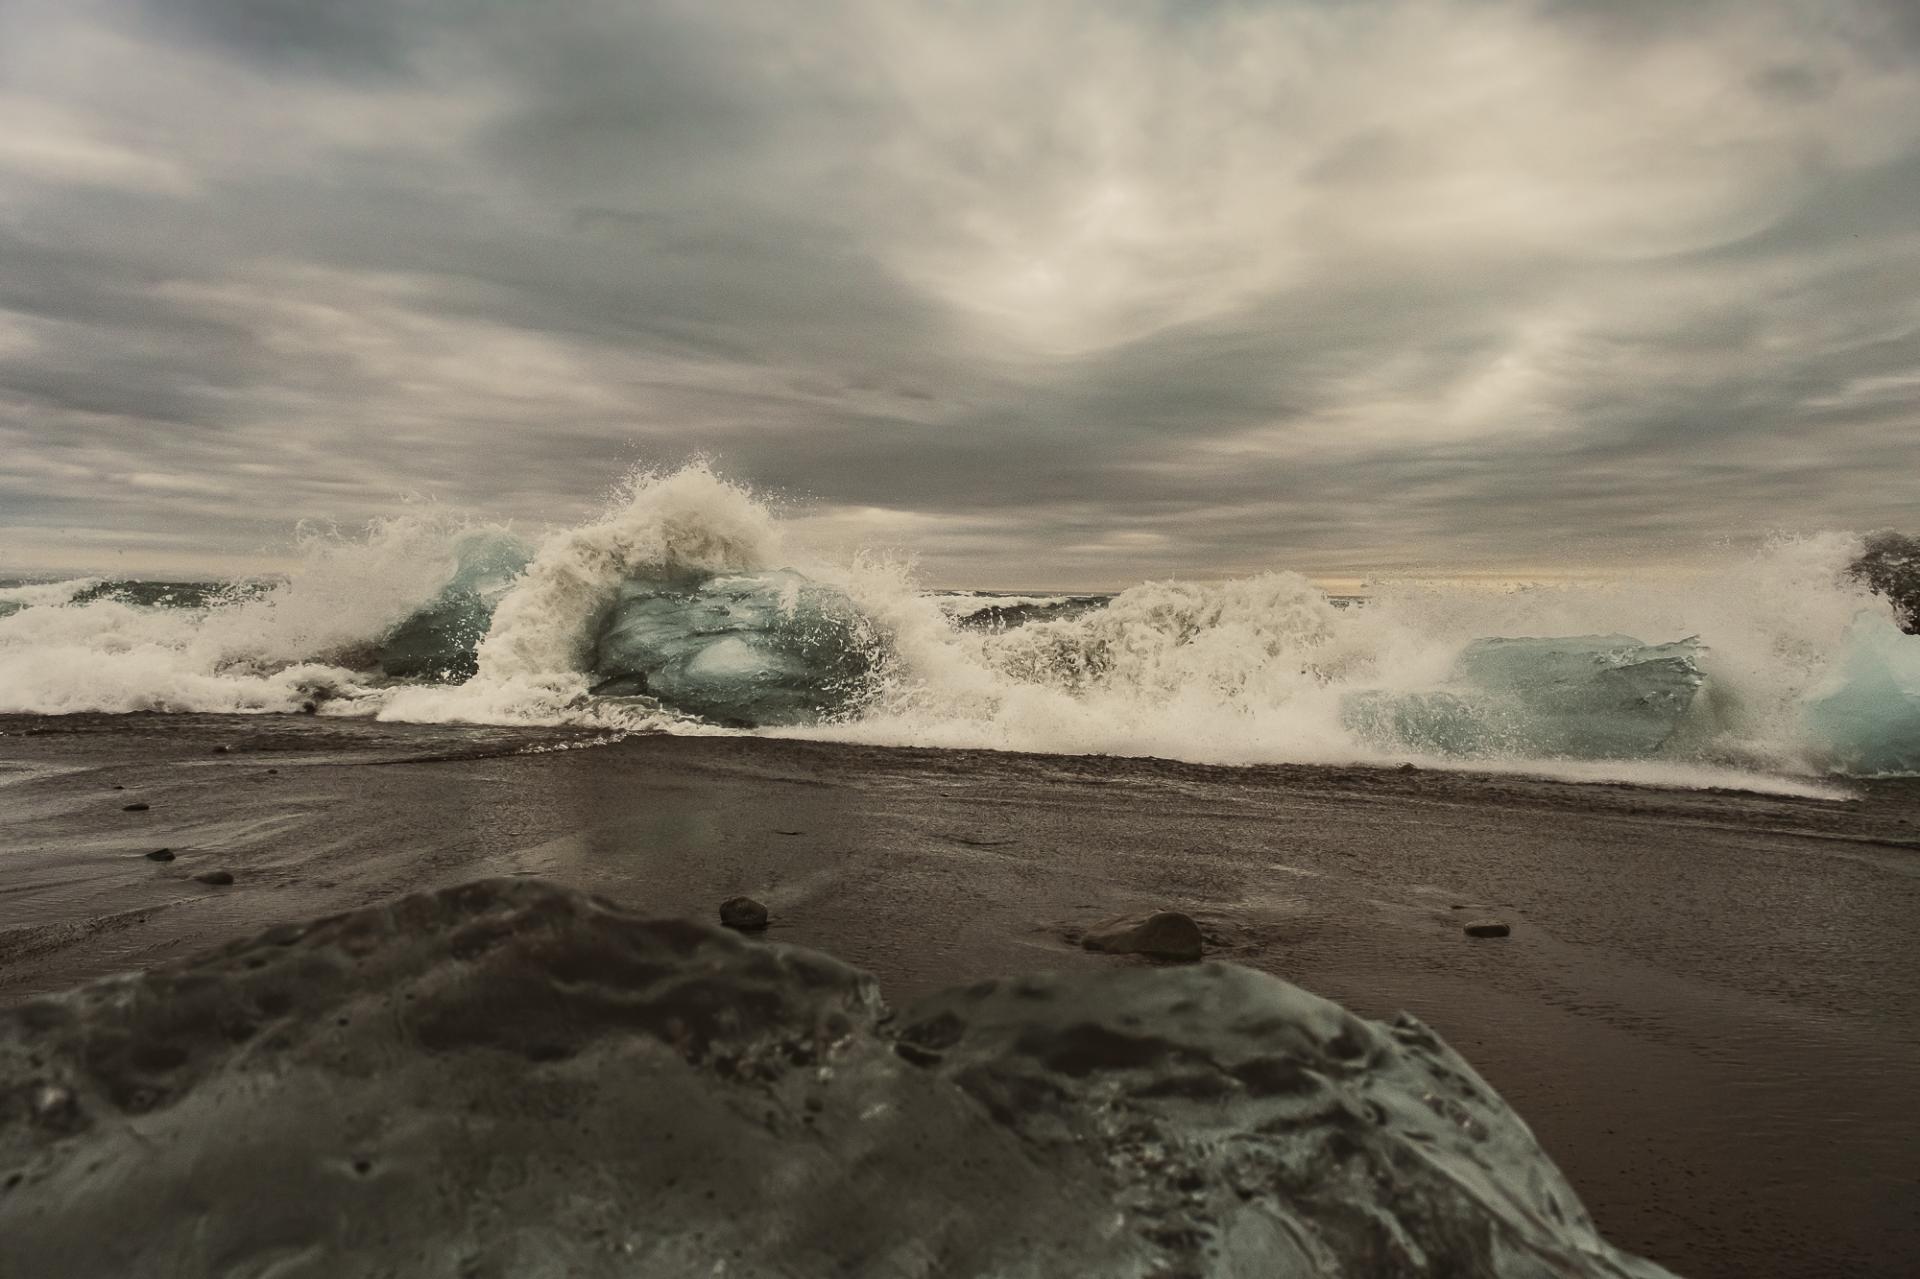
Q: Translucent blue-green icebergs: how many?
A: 4